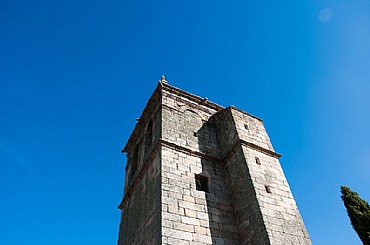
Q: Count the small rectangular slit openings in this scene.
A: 3